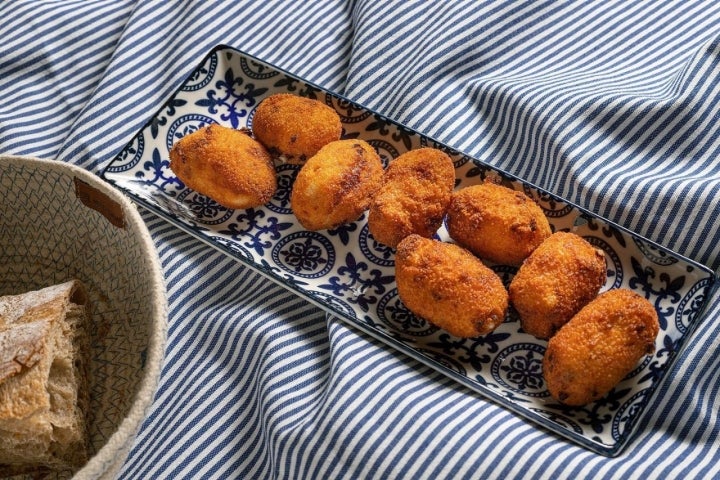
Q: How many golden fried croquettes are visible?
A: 8